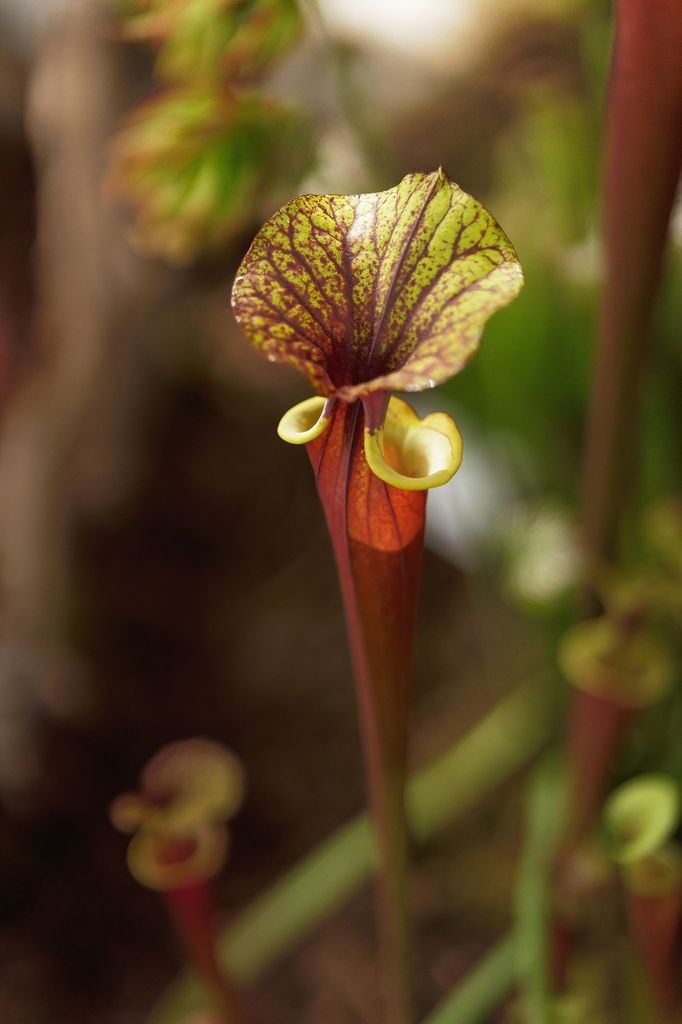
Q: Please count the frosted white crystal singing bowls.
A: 0